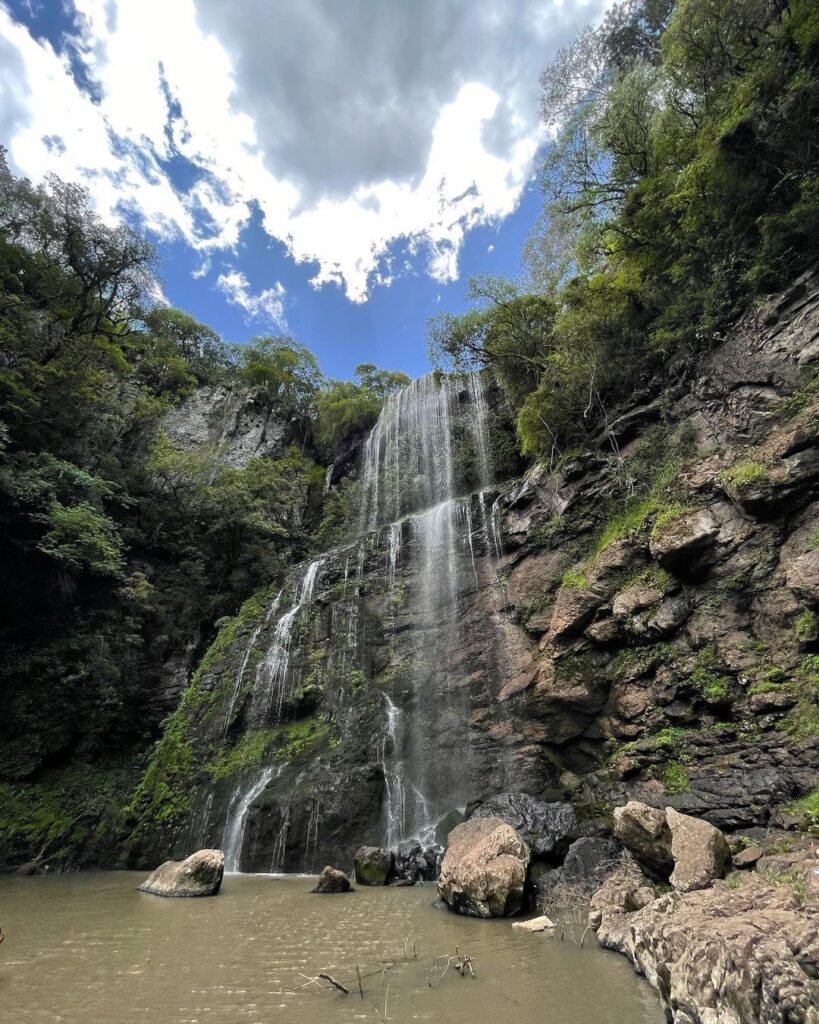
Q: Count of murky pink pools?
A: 0